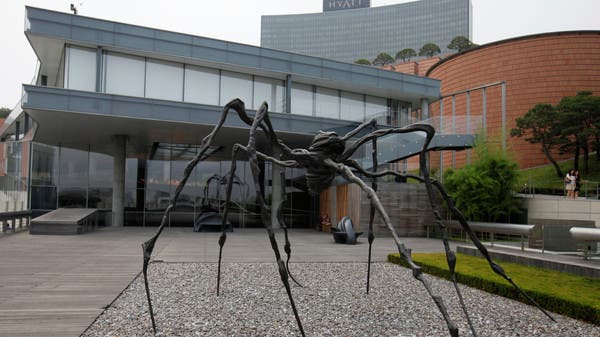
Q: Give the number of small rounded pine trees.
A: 5